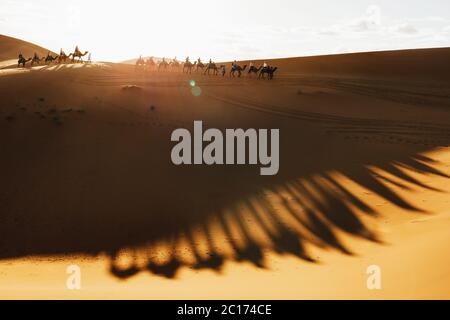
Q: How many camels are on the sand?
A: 15